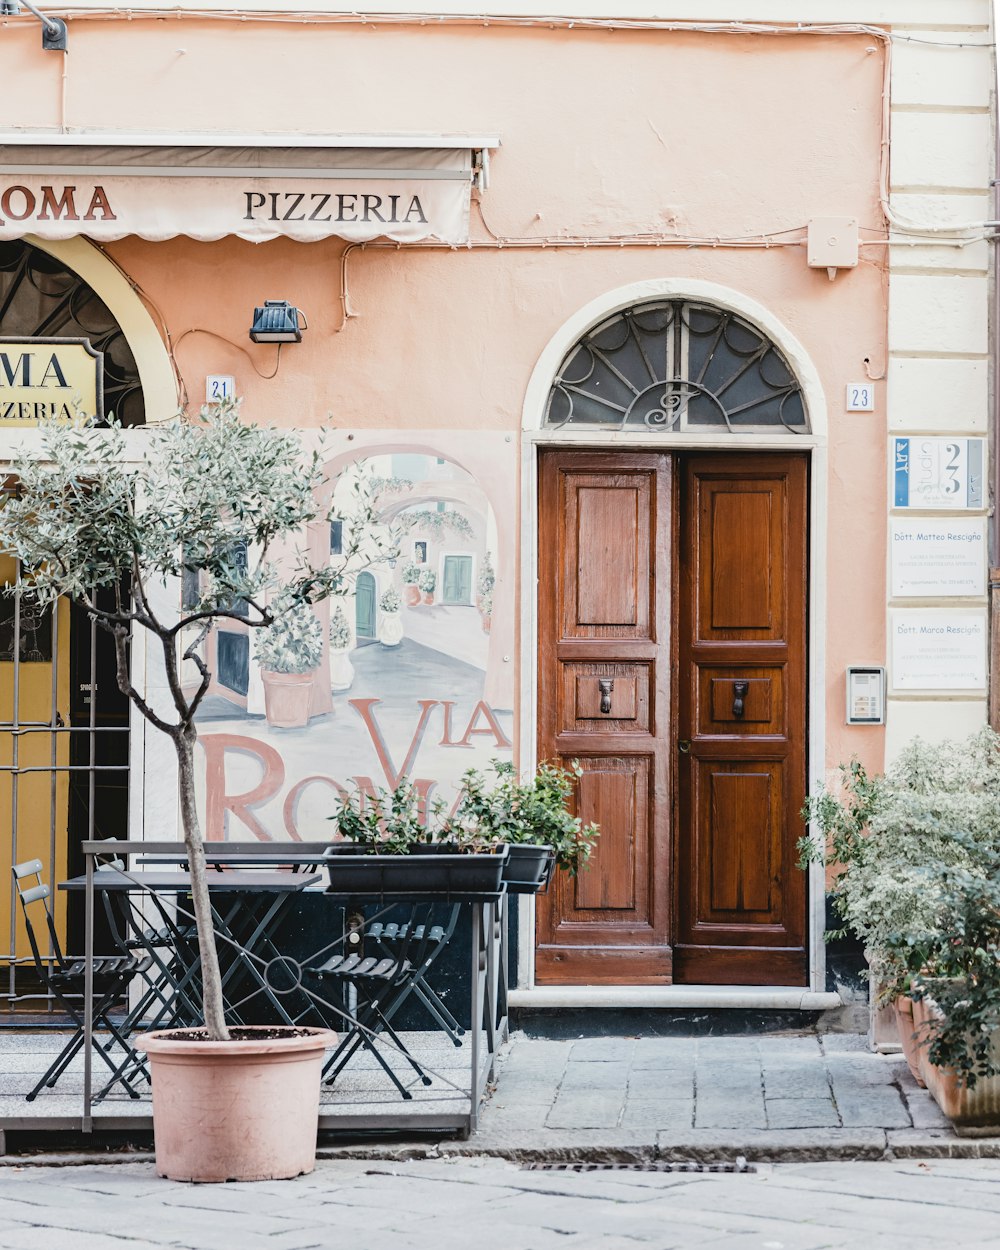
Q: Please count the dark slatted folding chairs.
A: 4